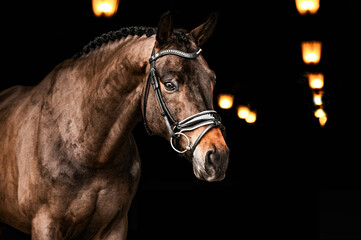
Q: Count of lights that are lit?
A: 10